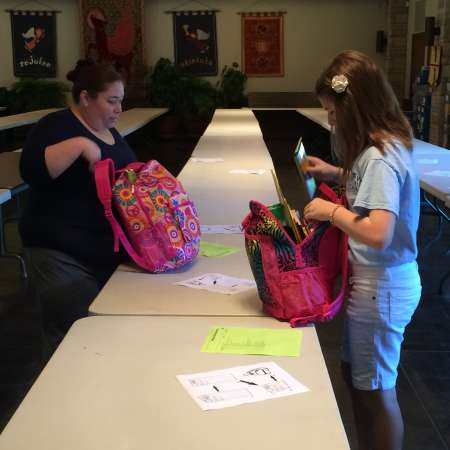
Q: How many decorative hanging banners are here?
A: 4